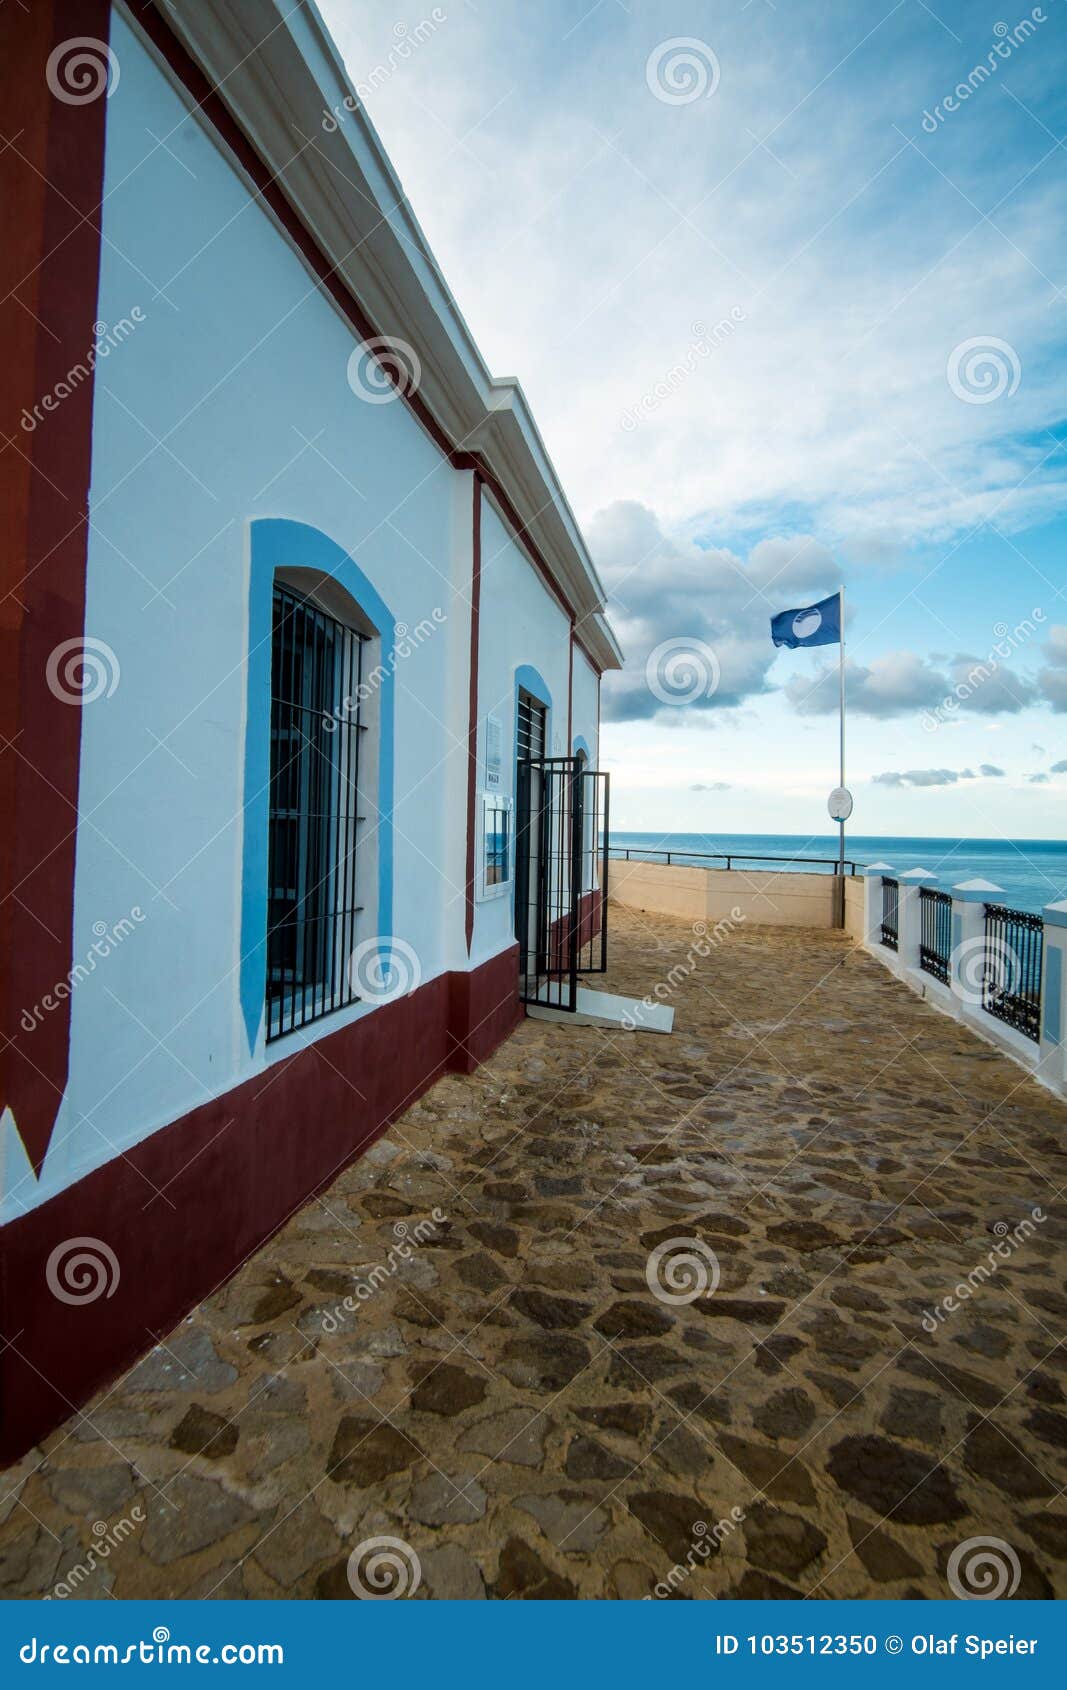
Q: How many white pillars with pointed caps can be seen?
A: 4